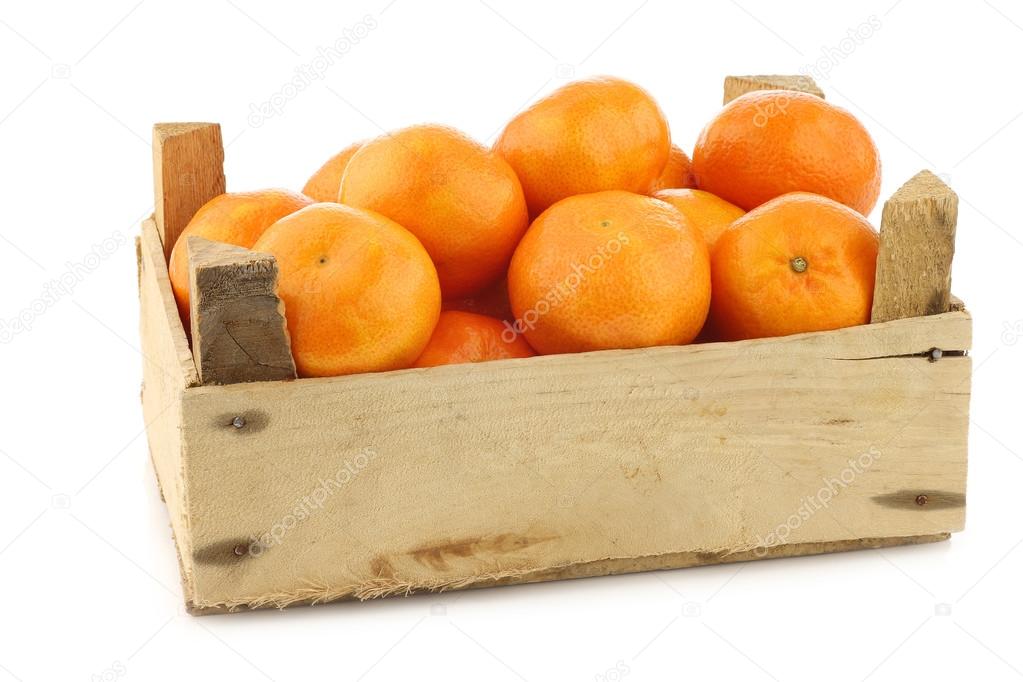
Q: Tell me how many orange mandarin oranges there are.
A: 11